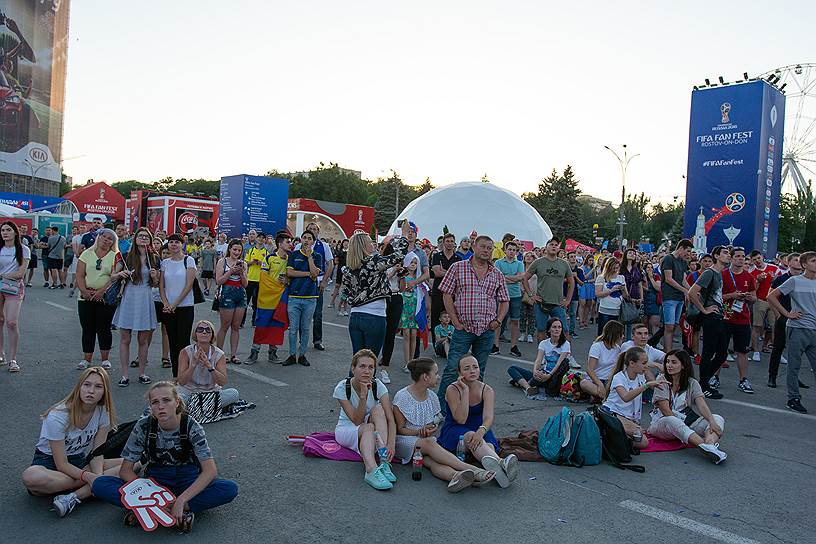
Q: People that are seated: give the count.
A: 12